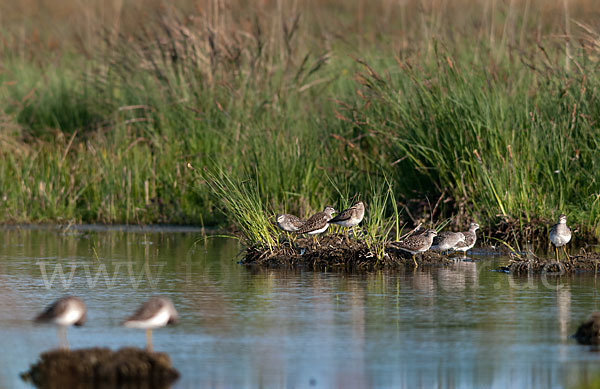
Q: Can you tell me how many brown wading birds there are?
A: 9